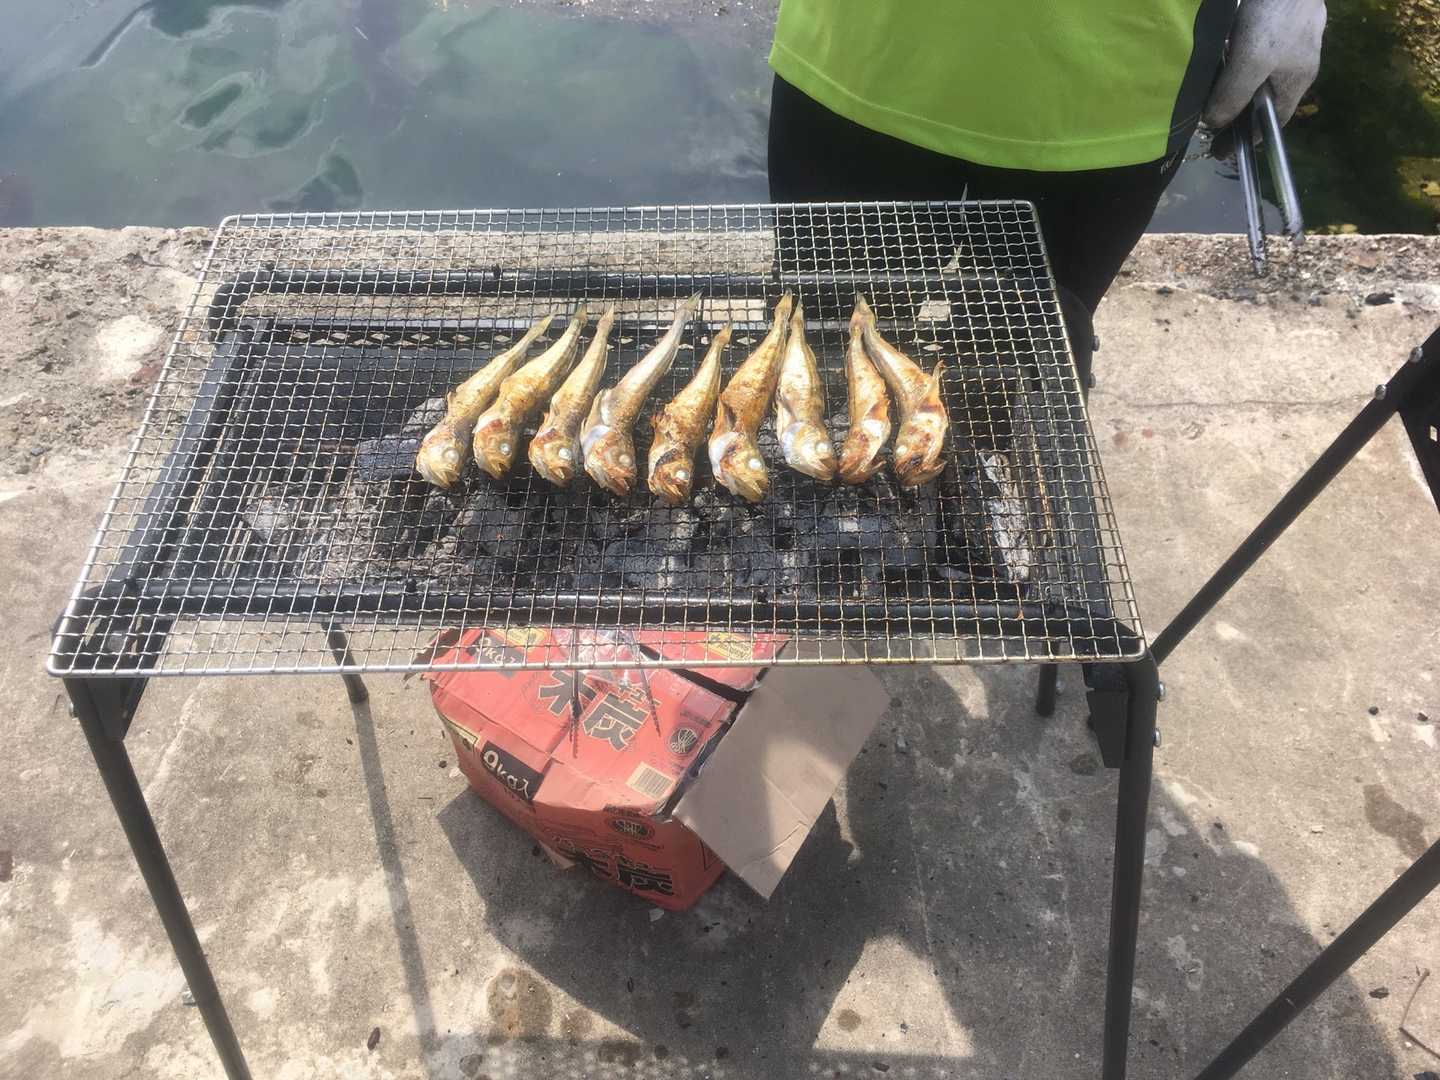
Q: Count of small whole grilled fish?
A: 9